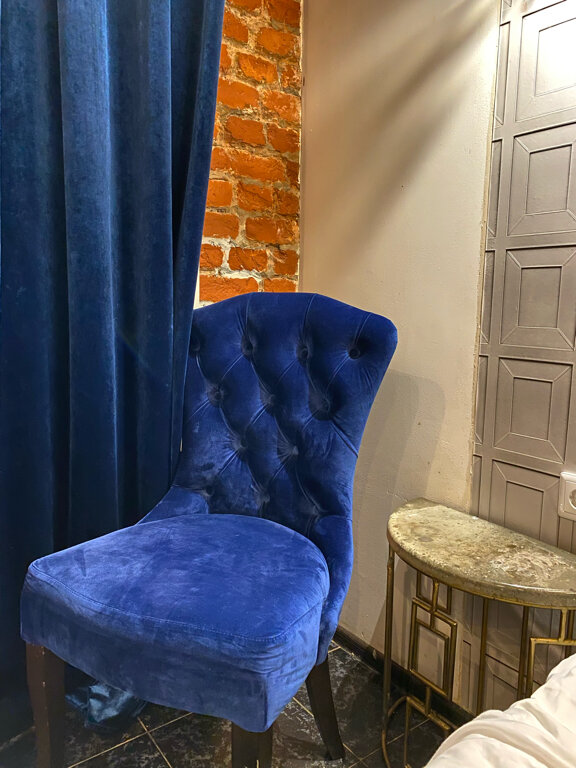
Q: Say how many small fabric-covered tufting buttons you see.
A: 12